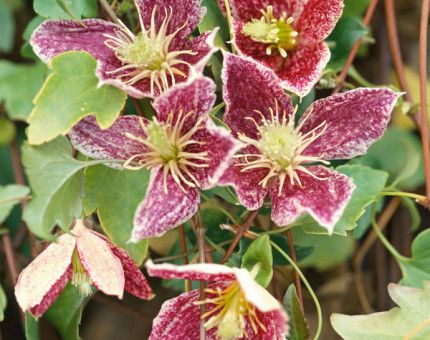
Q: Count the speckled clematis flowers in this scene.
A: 6